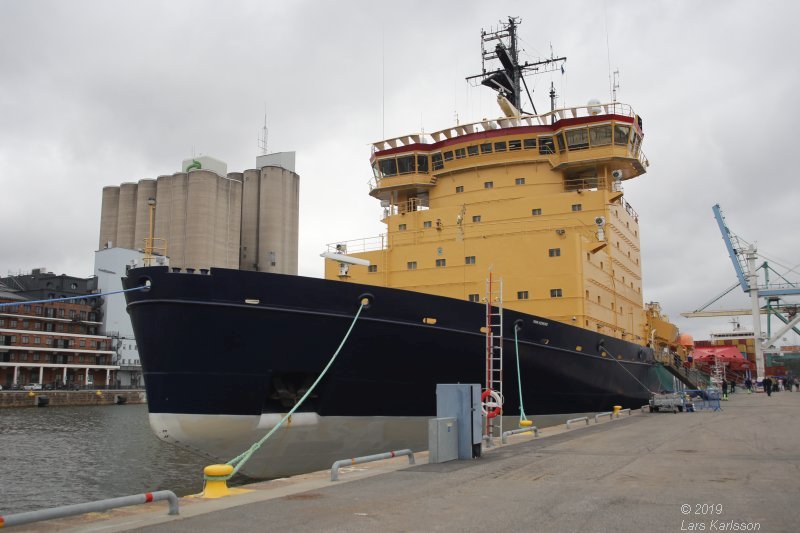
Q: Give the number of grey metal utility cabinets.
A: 2